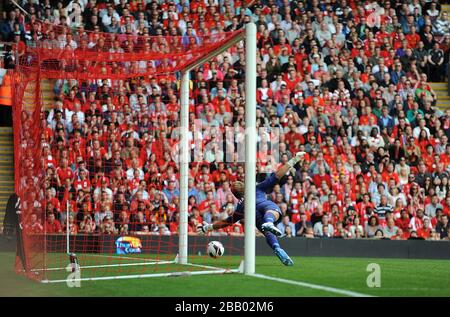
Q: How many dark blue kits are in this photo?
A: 1